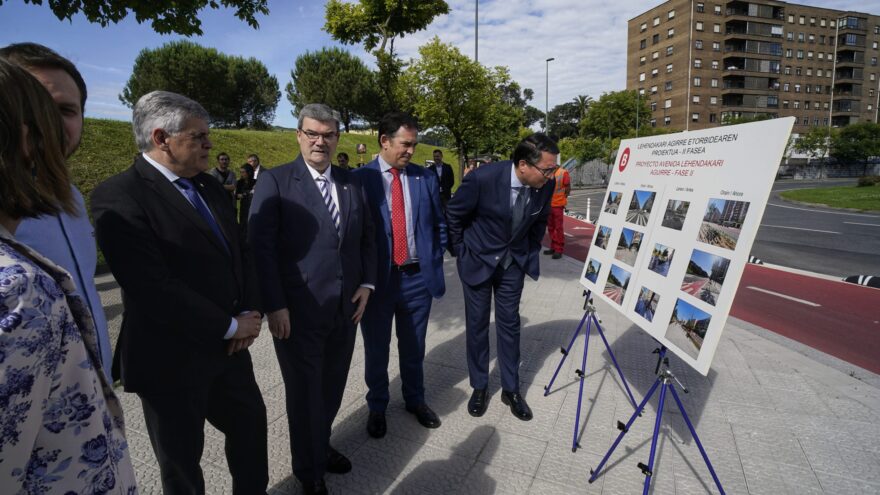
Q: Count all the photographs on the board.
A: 12